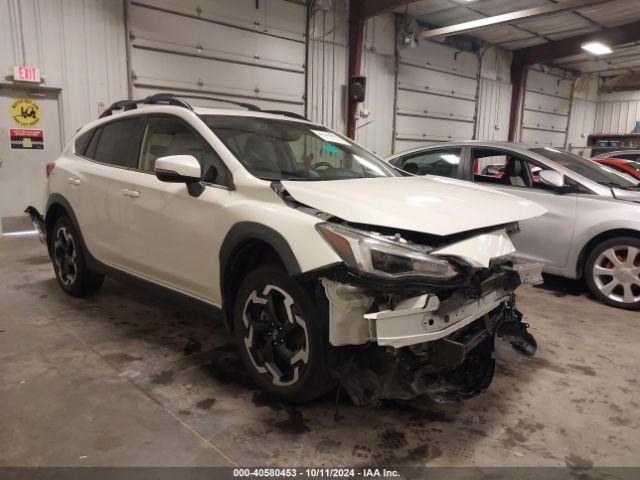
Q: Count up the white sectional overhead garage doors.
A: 3